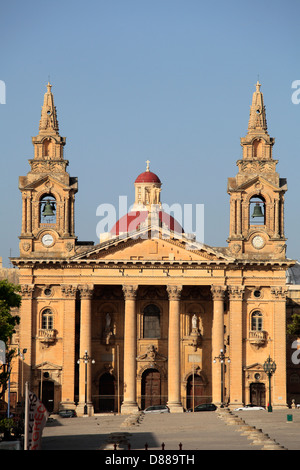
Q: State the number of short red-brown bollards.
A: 5